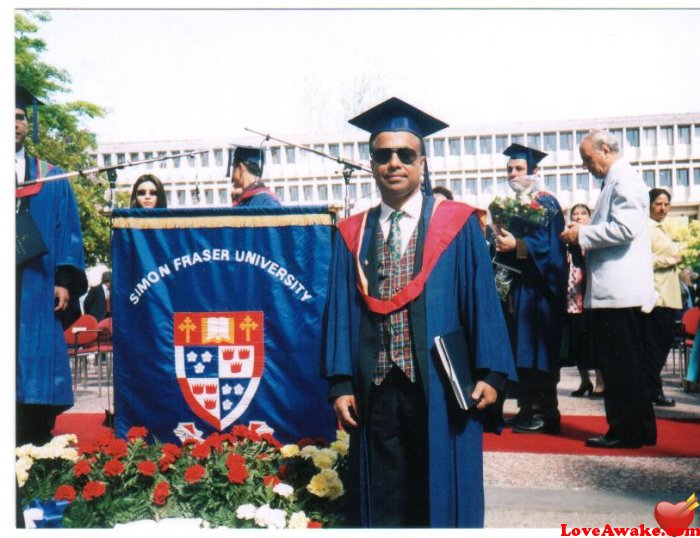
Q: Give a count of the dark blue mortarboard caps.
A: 4